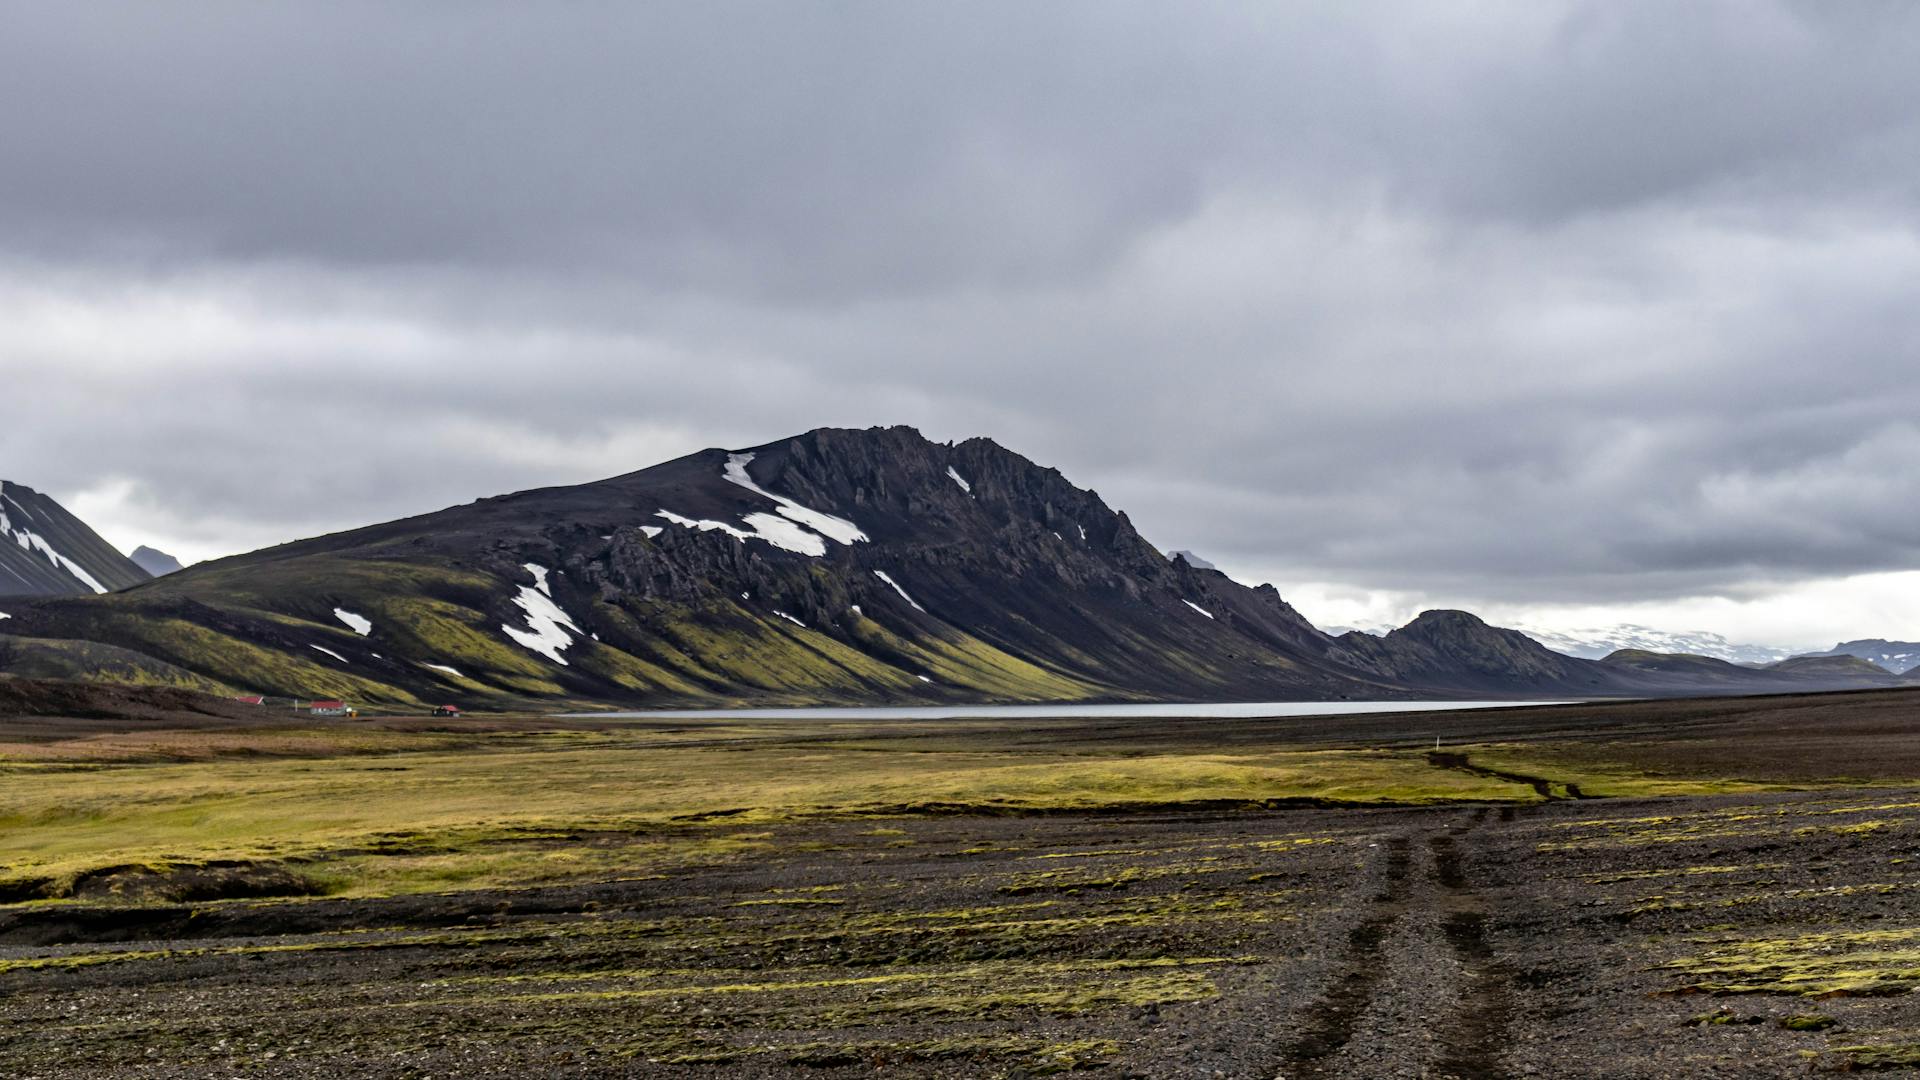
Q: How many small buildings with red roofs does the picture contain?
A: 3